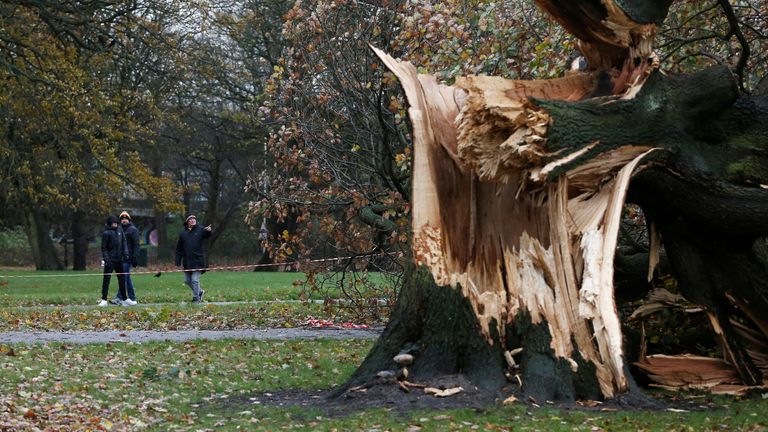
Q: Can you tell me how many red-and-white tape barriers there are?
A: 1